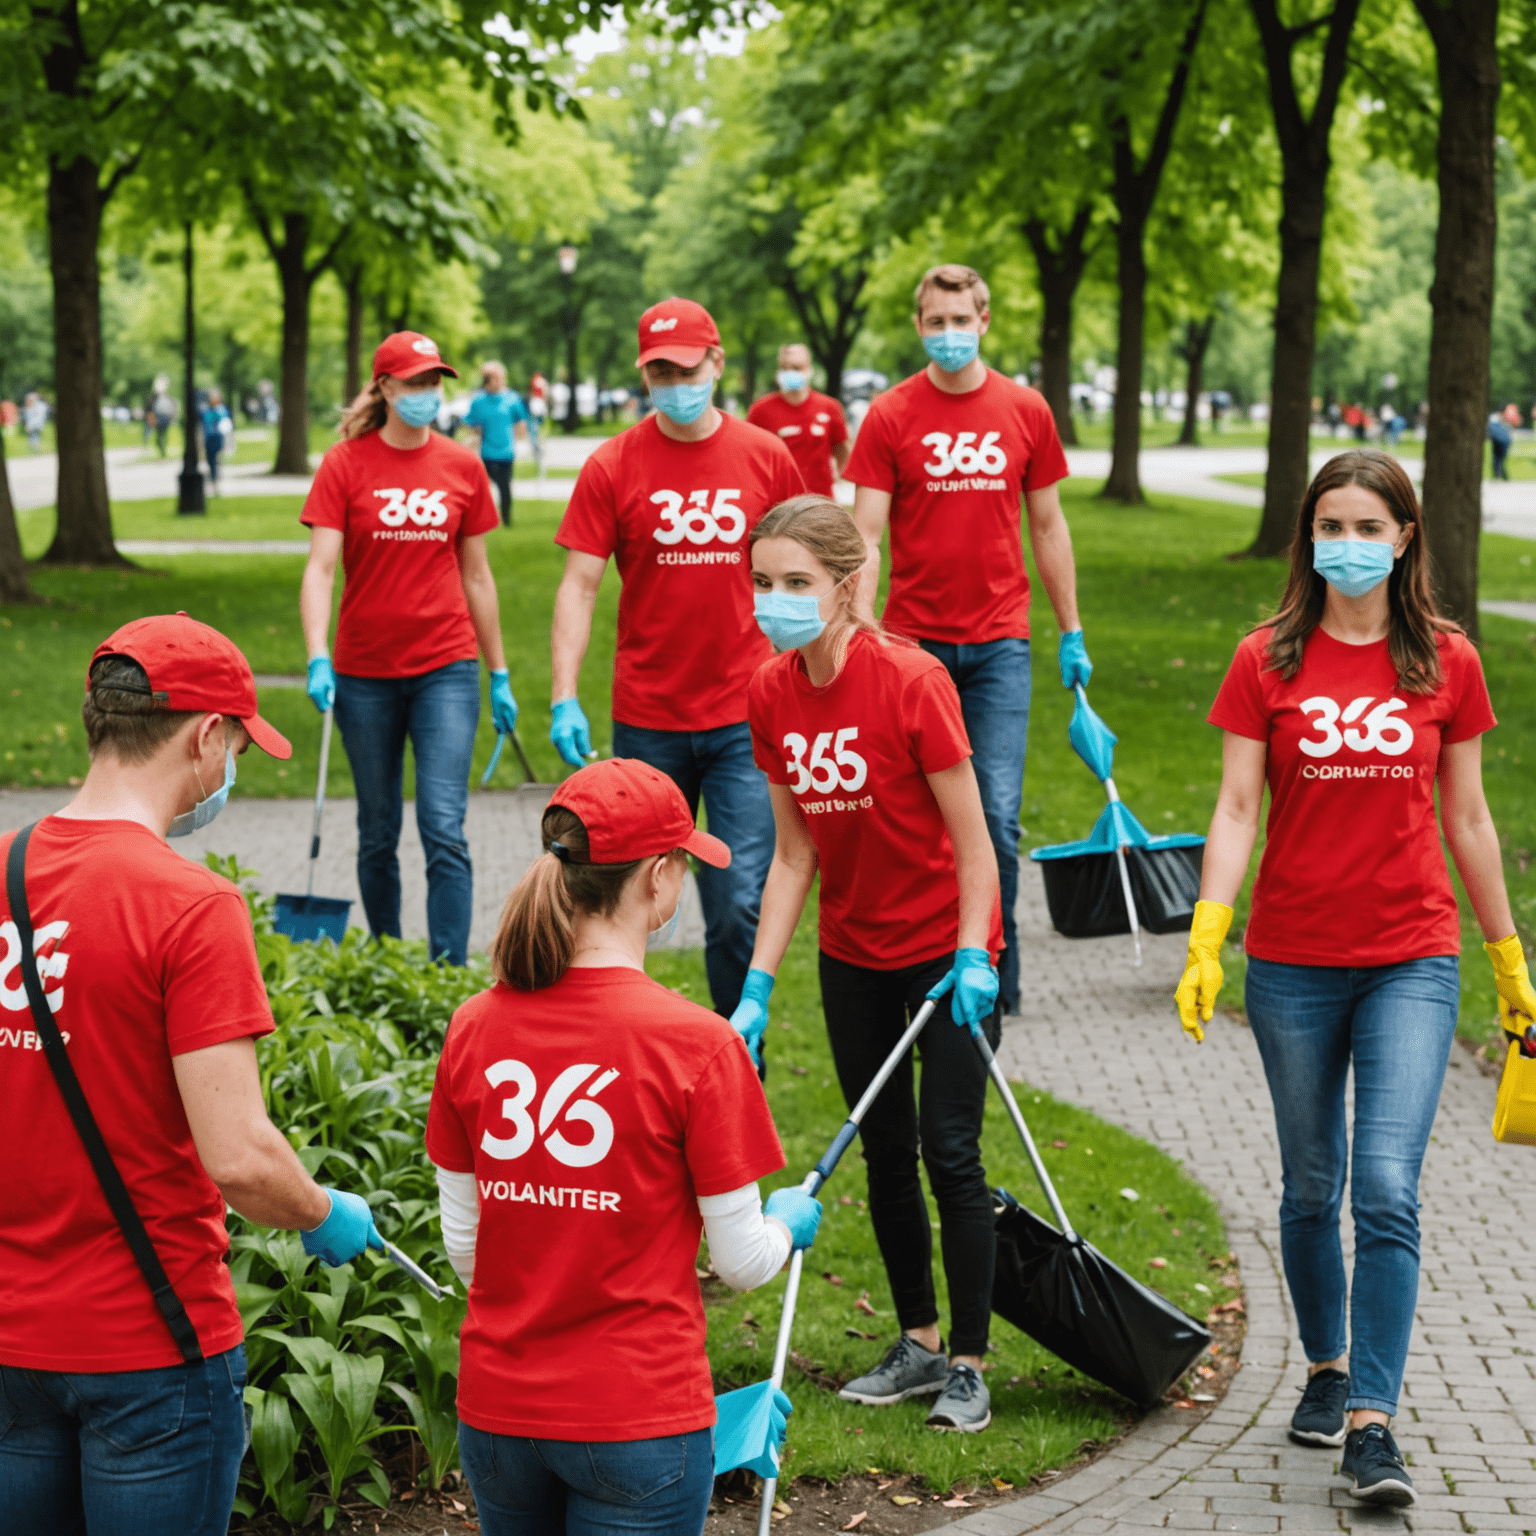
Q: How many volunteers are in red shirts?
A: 8